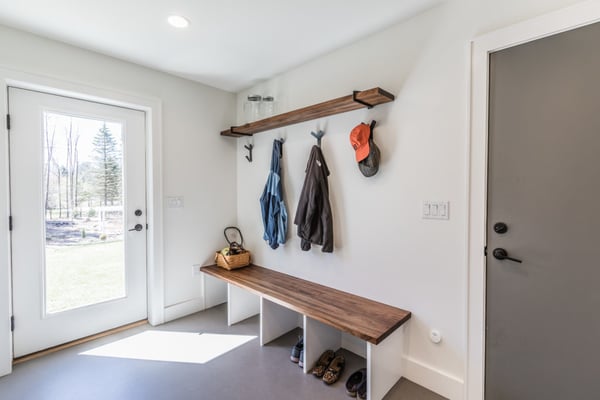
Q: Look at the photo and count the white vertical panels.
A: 5